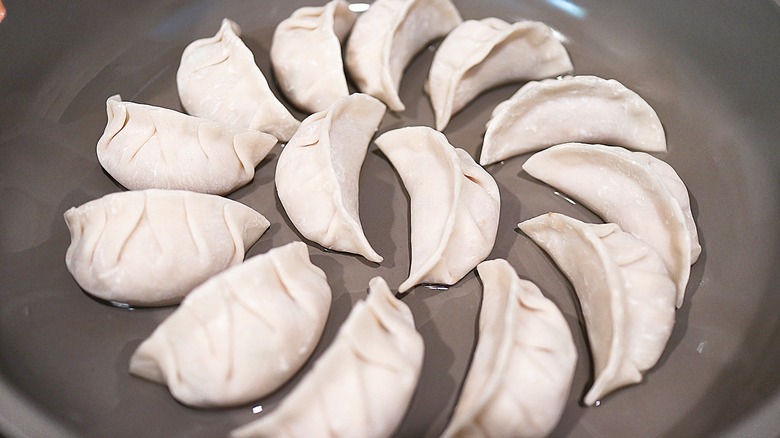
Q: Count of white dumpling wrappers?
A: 14